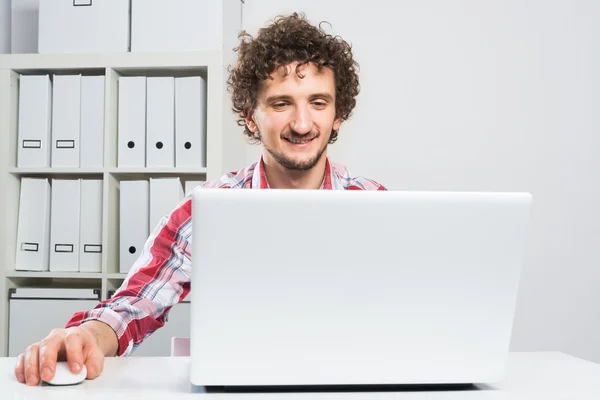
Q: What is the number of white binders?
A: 12